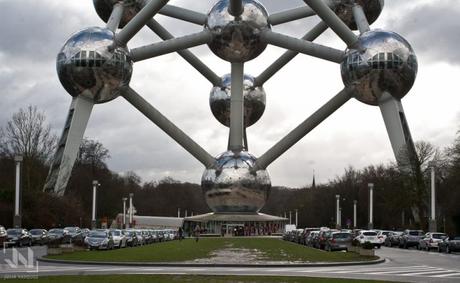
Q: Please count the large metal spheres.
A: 7